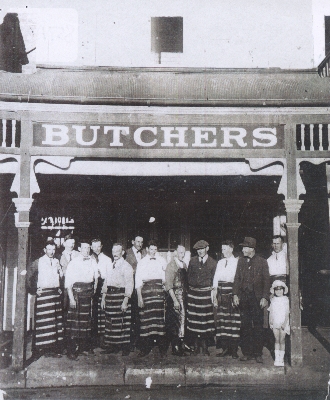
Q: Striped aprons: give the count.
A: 7